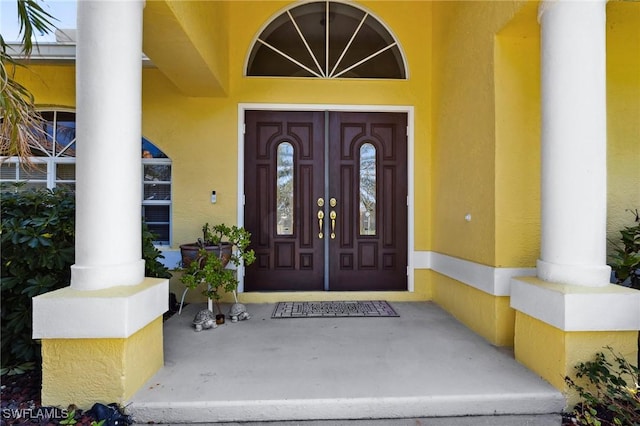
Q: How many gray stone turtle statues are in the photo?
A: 2